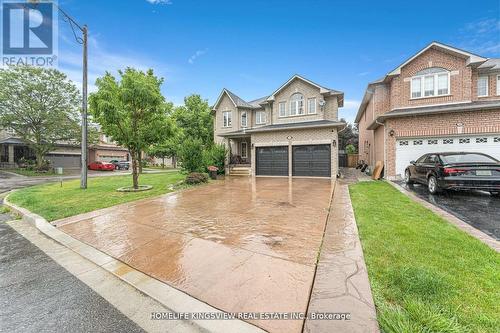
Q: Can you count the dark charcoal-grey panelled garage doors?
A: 2